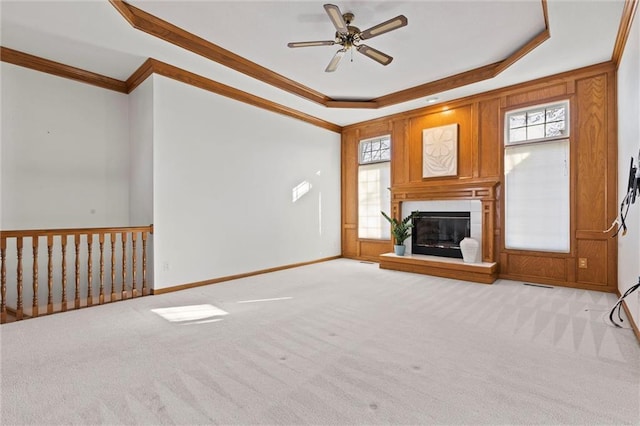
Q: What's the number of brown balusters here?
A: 12